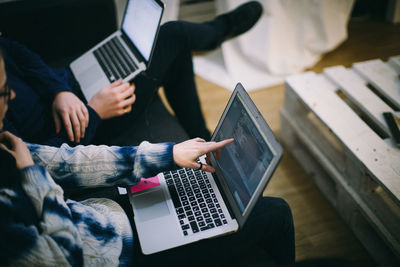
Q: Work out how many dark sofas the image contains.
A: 1